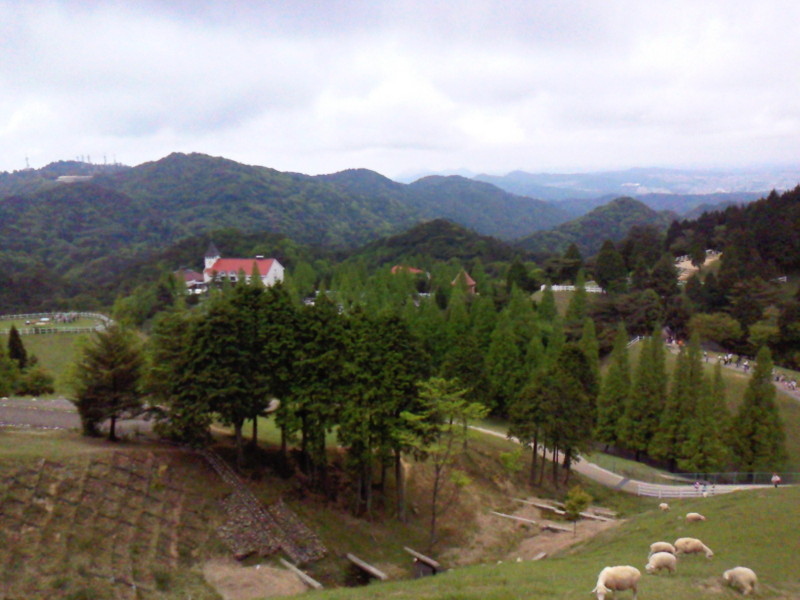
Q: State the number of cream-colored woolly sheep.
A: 7